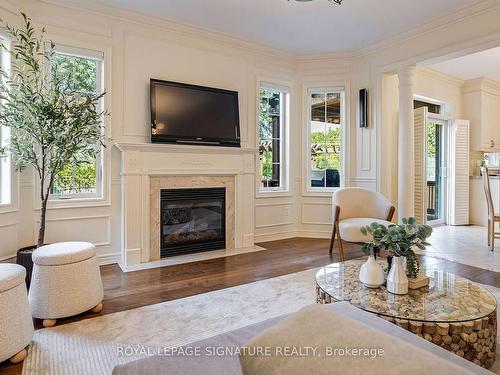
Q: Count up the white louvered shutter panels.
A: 2